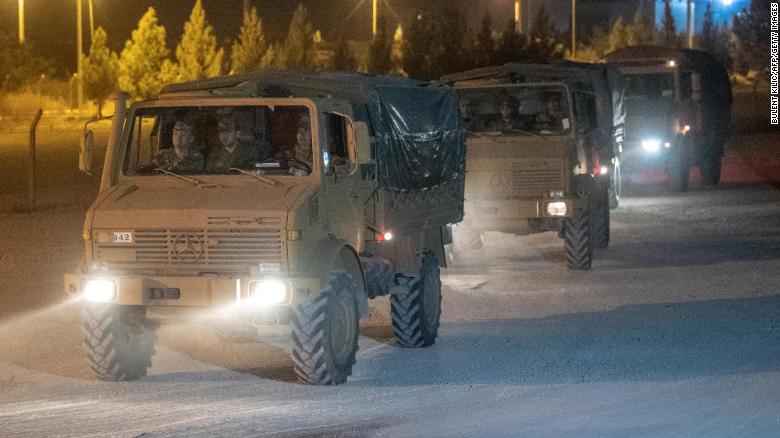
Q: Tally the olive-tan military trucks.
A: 3